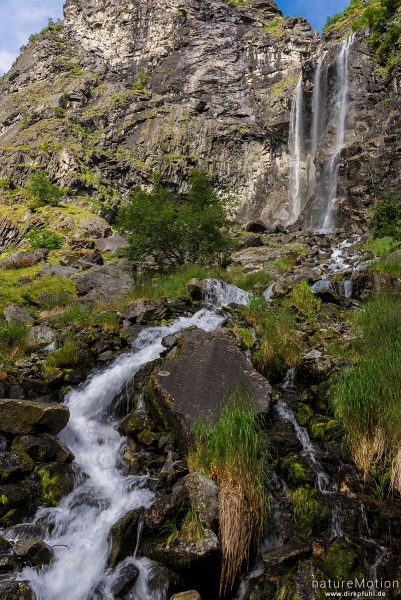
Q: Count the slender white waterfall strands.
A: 3